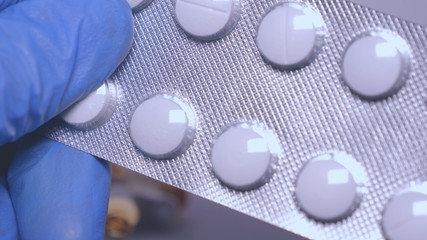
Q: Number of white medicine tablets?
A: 9